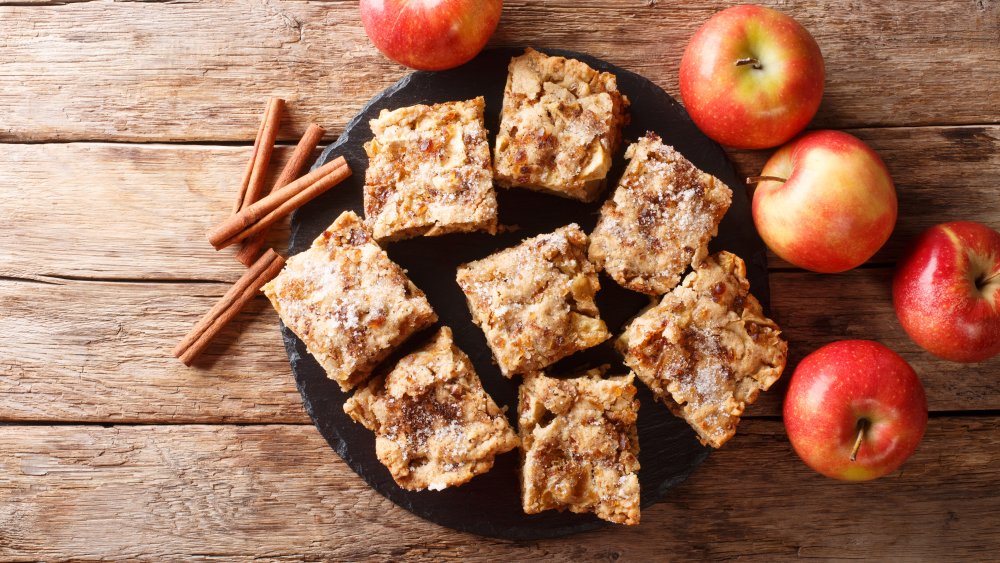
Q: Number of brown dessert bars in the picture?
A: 8